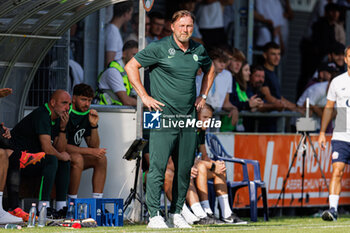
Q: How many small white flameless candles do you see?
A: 0